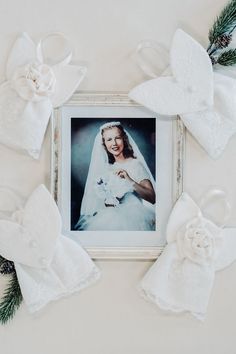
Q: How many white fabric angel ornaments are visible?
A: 4